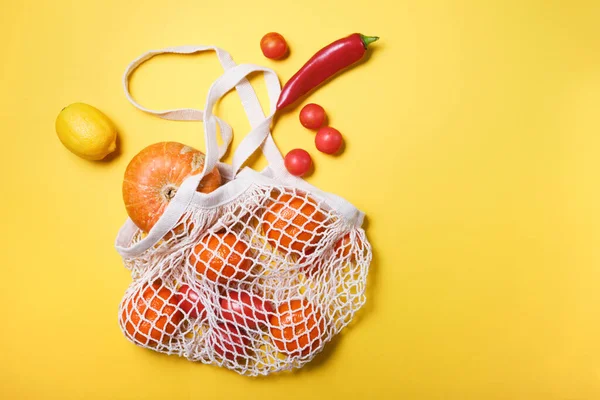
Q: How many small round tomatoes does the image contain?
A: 4